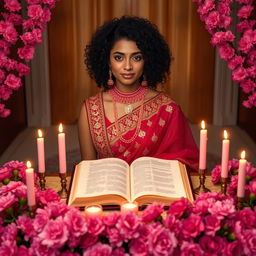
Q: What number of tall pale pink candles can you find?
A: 6